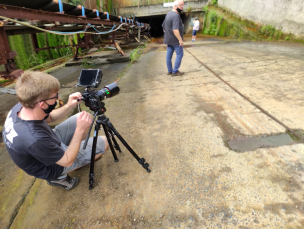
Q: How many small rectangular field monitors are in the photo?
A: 1